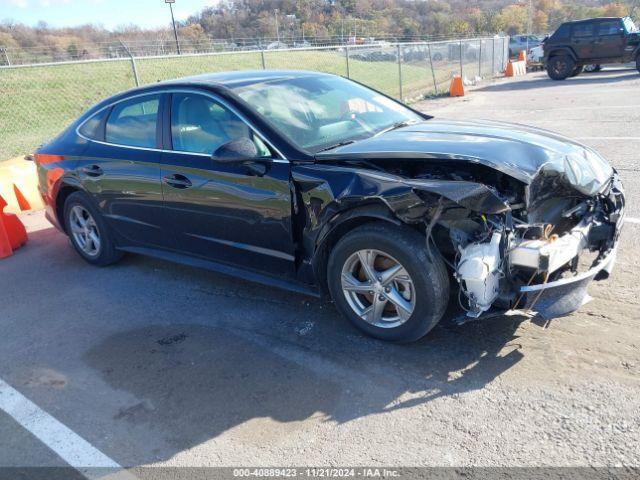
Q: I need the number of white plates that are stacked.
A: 0